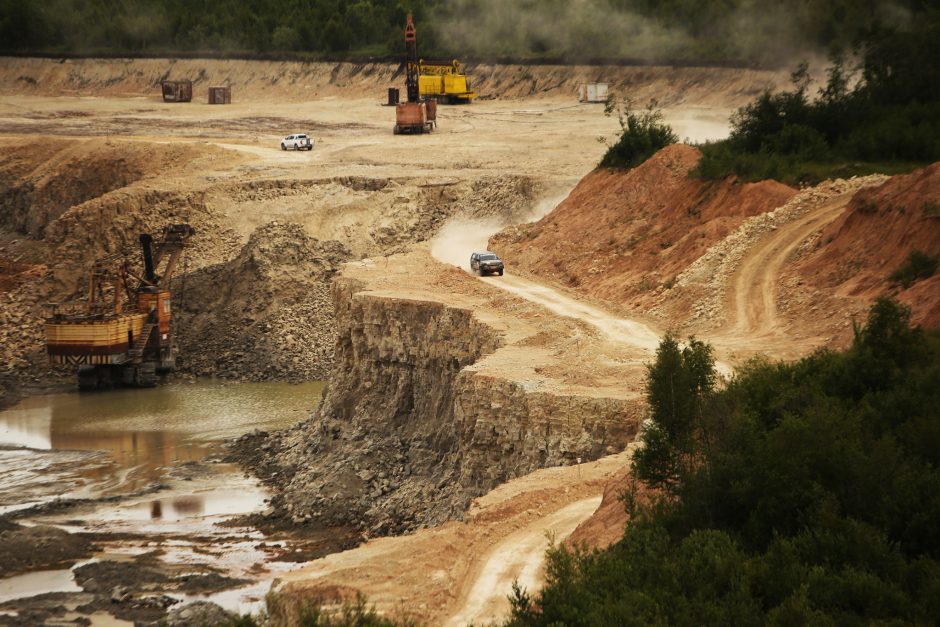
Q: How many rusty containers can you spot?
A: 2